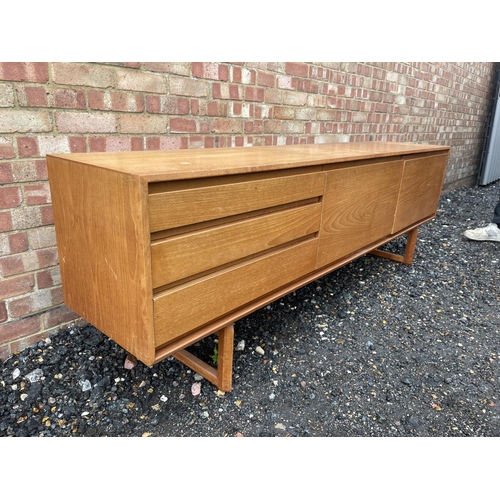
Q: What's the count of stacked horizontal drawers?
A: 3